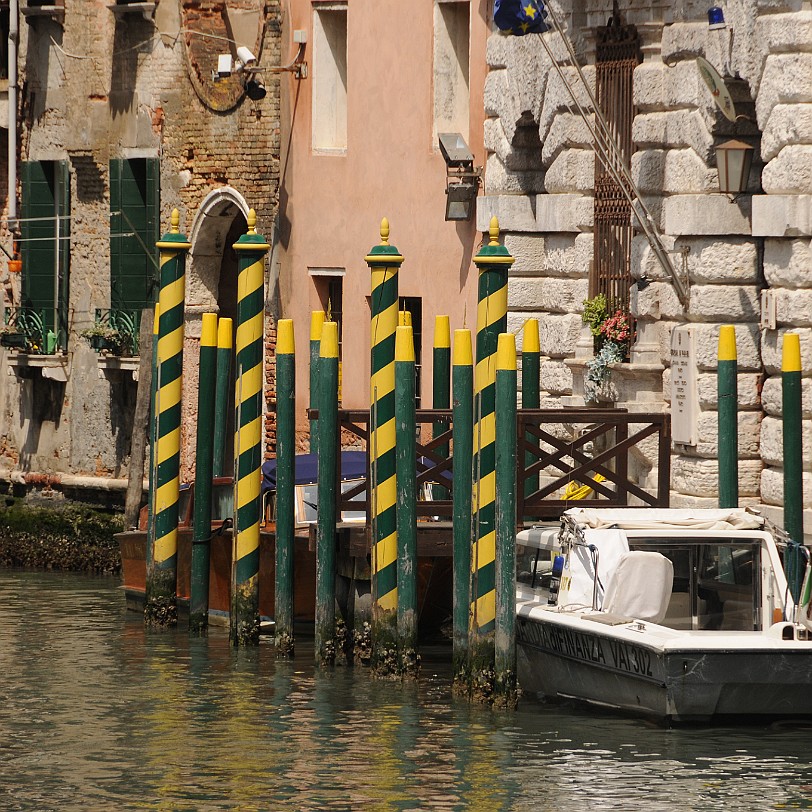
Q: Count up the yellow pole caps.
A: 14